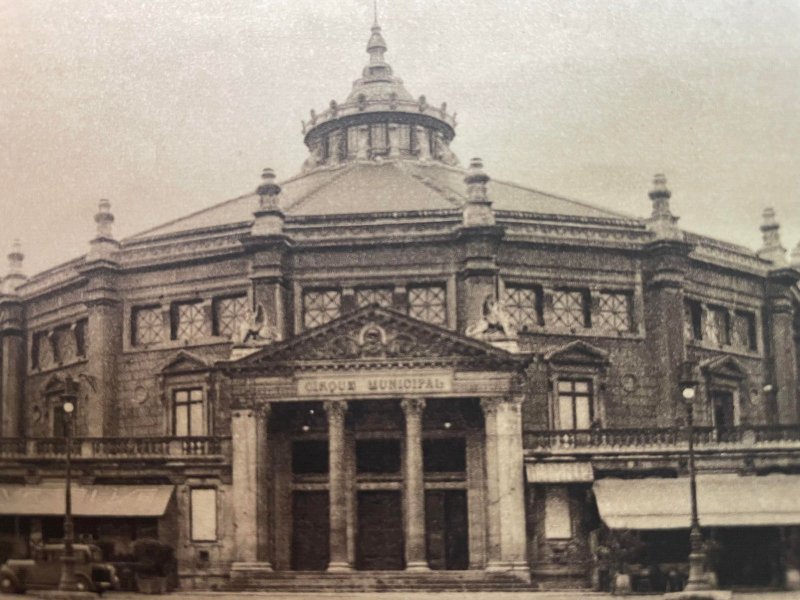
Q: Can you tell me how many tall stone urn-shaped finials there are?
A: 6